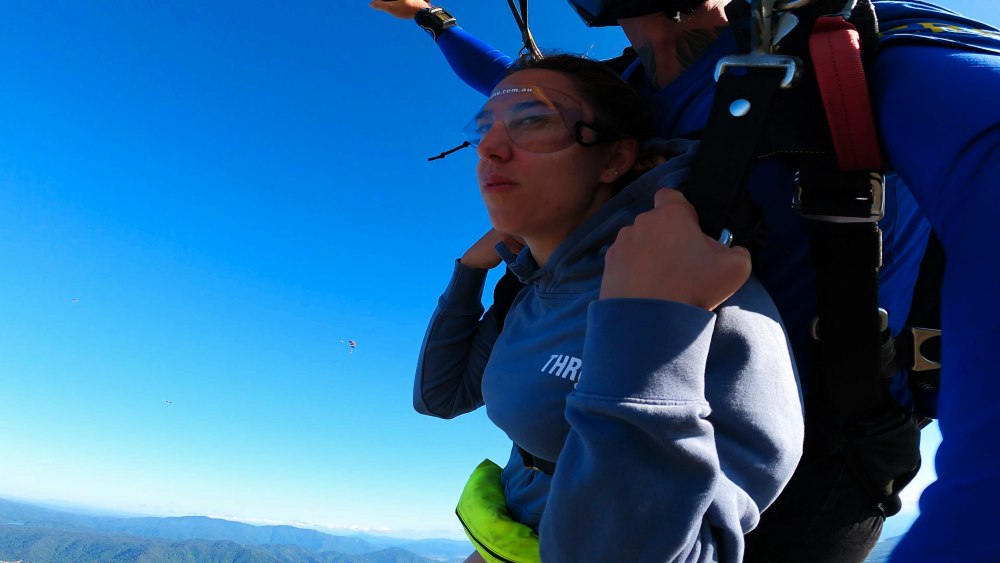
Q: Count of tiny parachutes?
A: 3